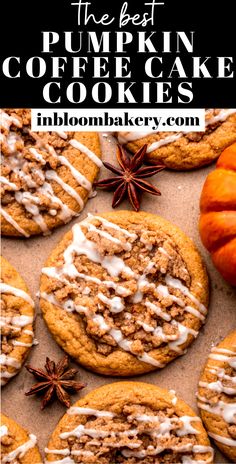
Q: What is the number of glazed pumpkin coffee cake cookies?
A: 7